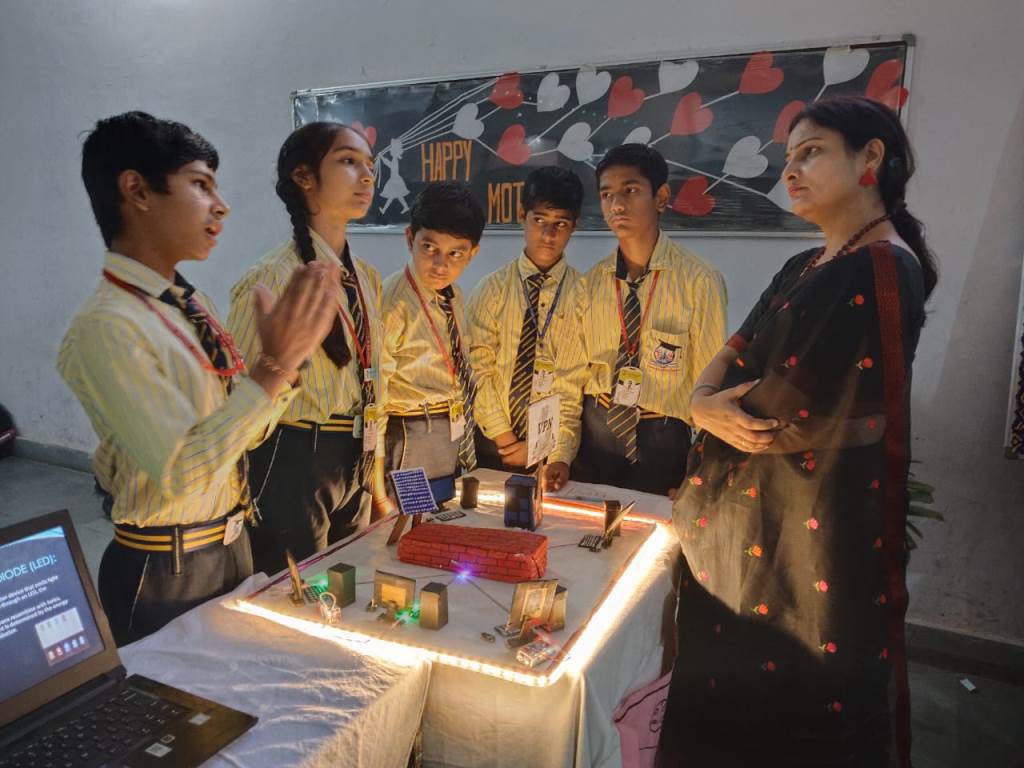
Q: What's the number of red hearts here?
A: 9